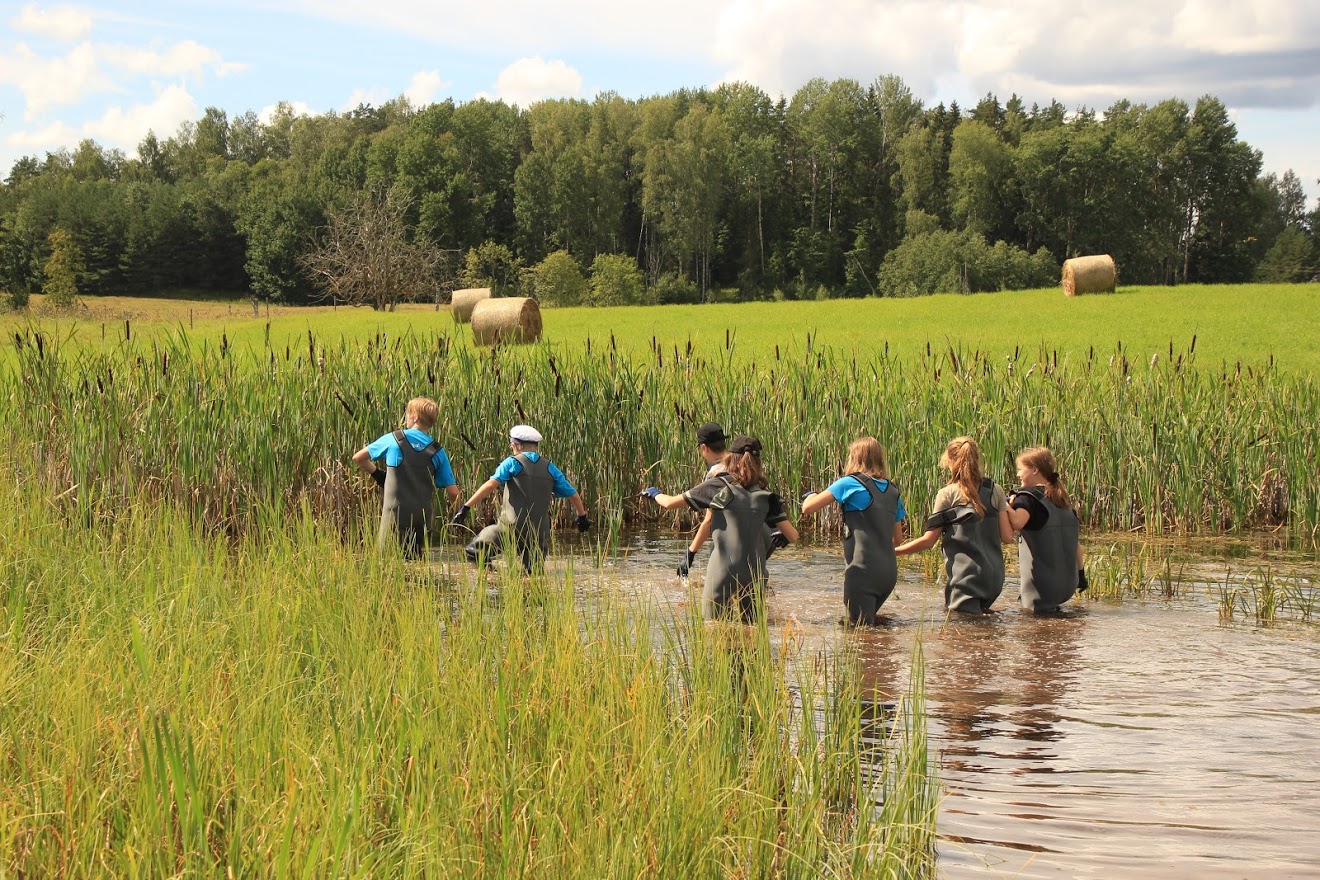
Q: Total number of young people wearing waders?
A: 7